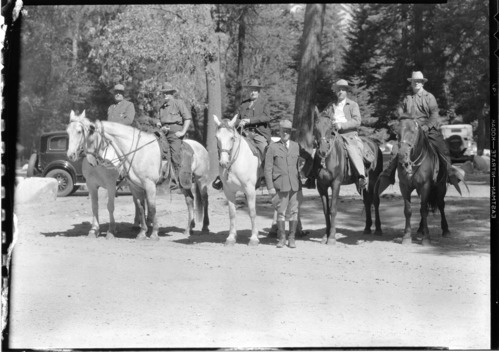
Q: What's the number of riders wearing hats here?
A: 5